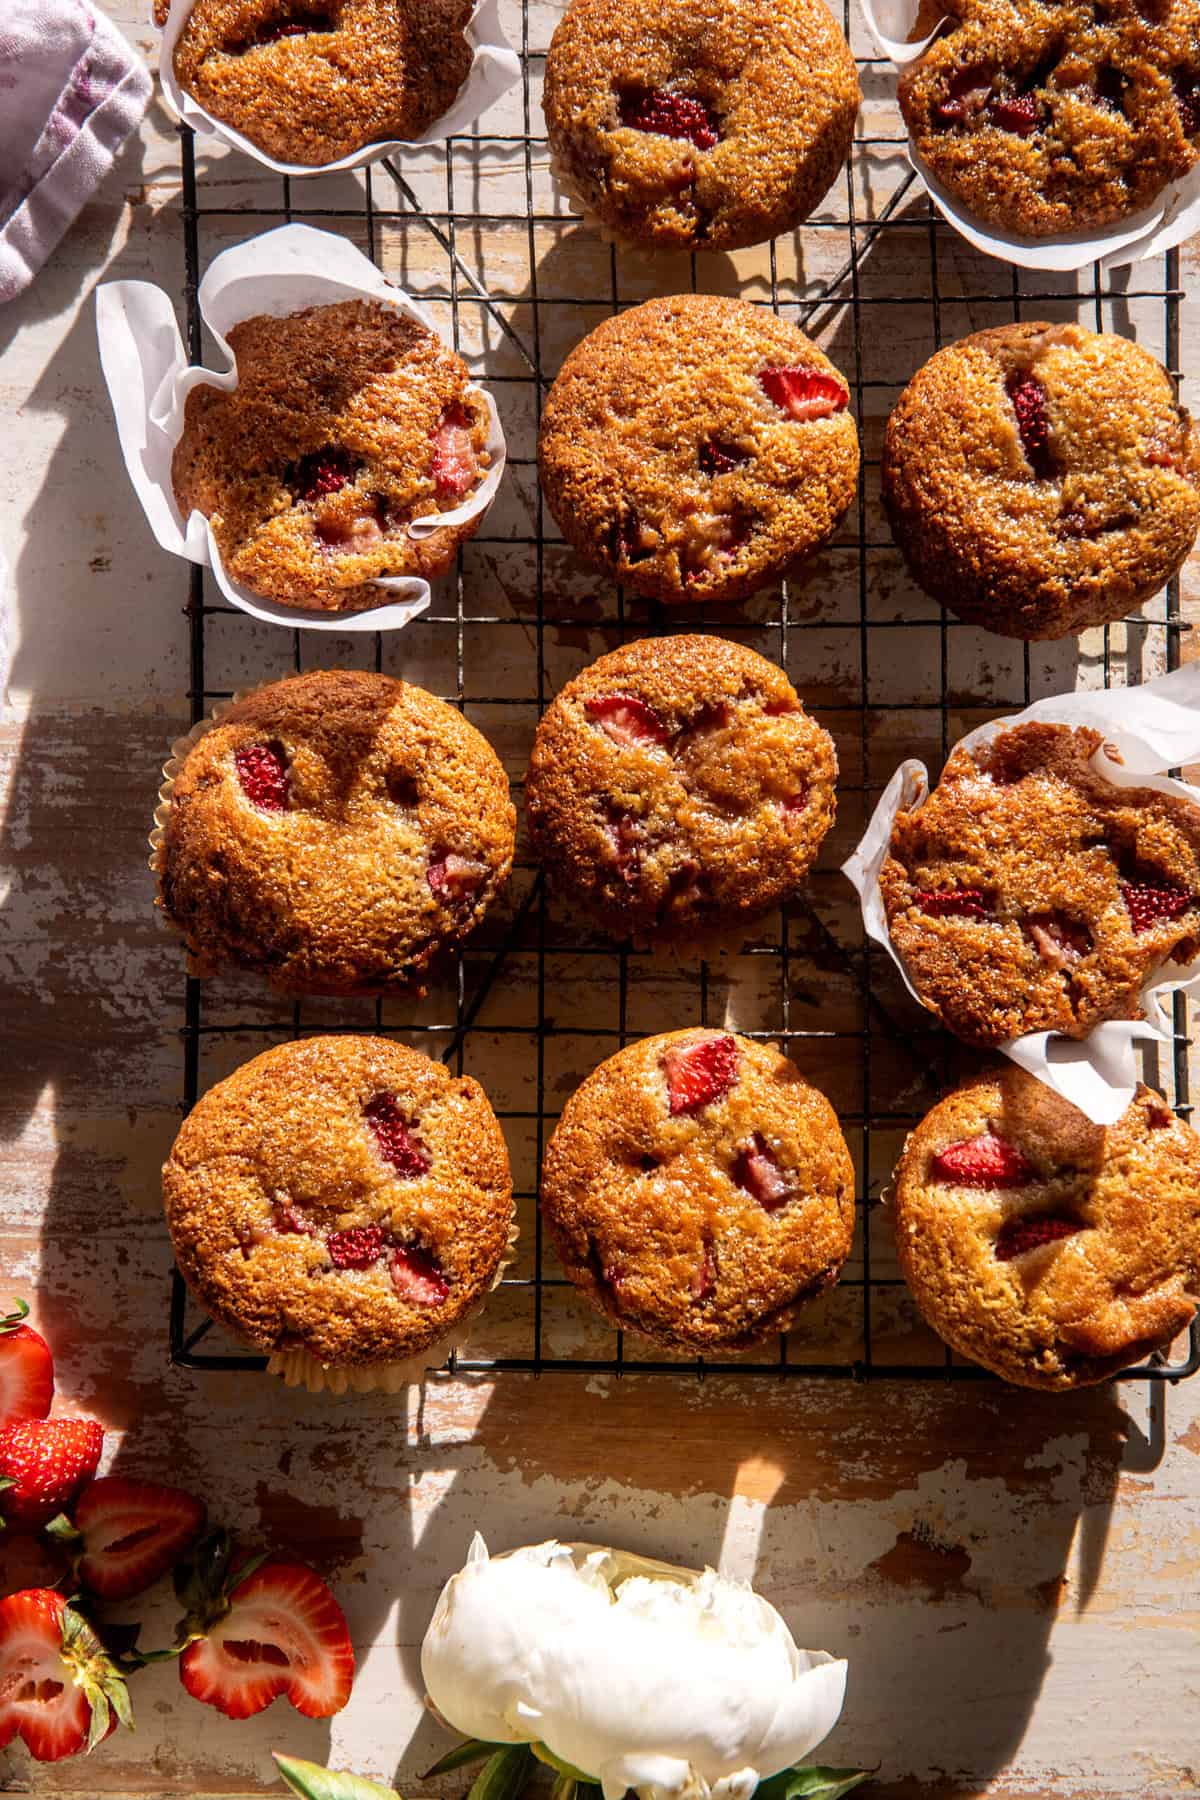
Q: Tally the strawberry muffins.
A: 12